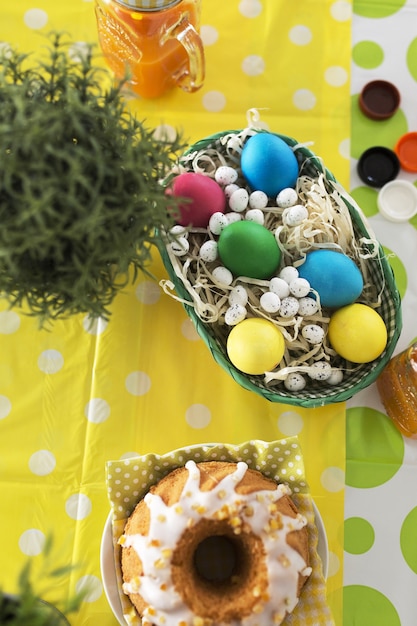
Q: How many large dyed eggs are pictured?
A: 6